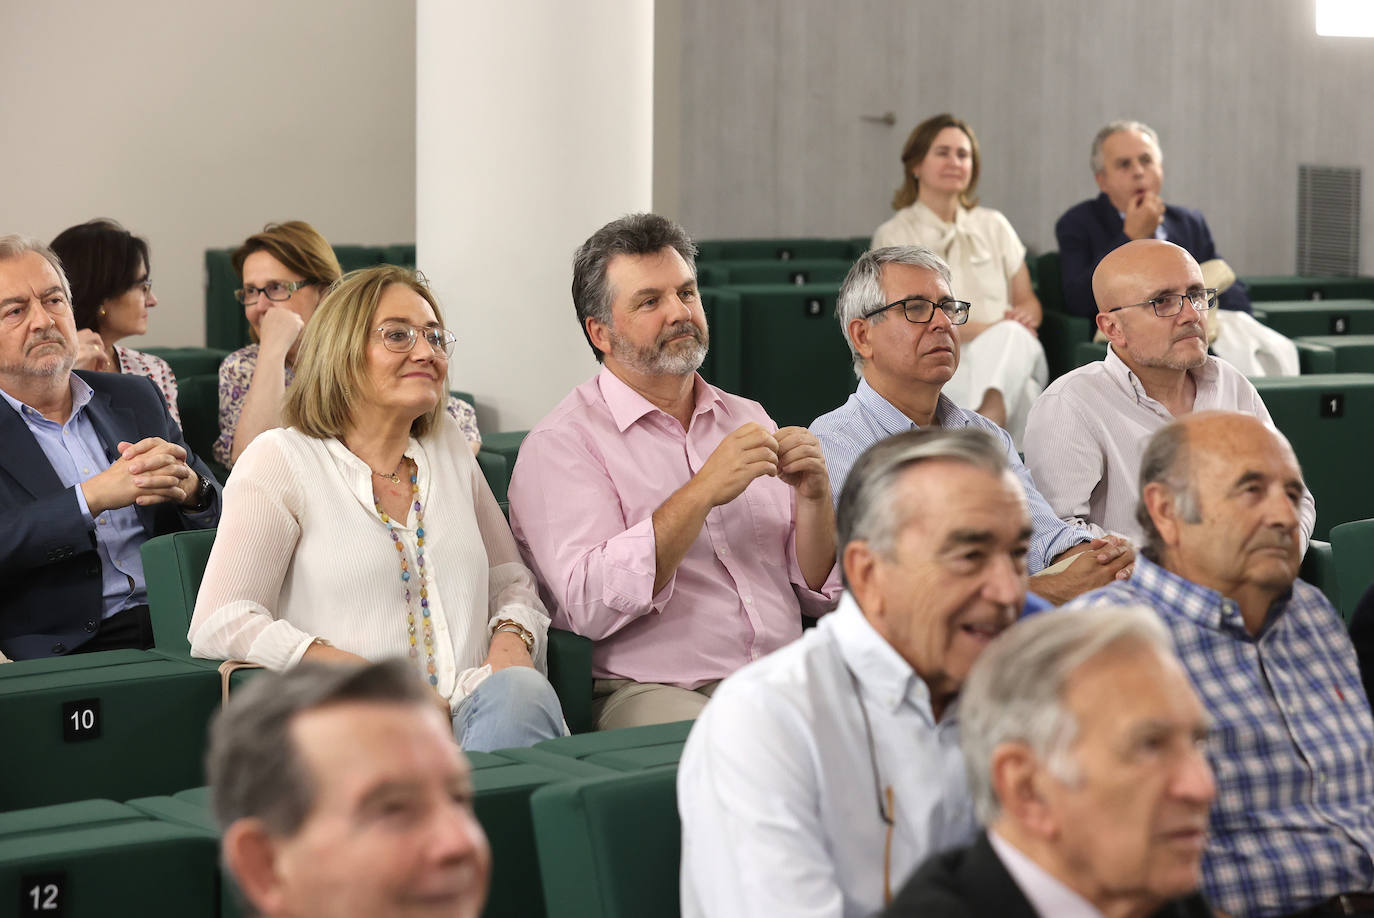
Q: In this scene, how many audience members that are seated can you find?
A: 13